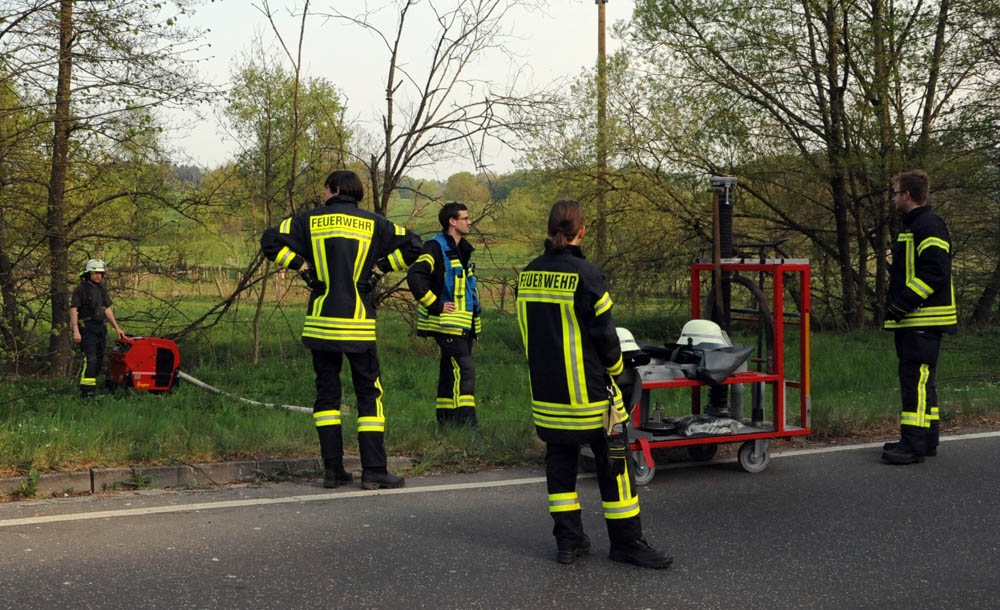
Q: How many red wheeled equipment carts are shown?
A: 1